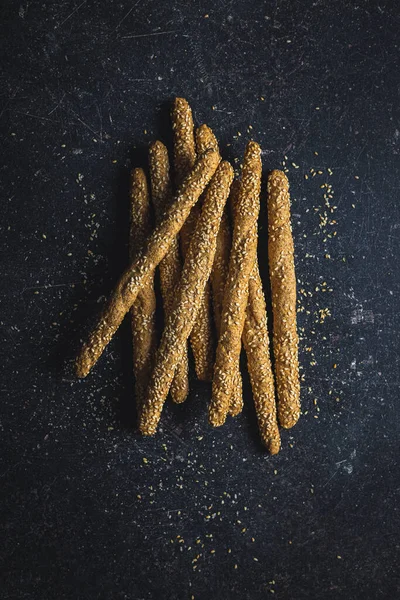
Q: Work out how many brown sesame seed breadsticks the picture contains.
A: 9